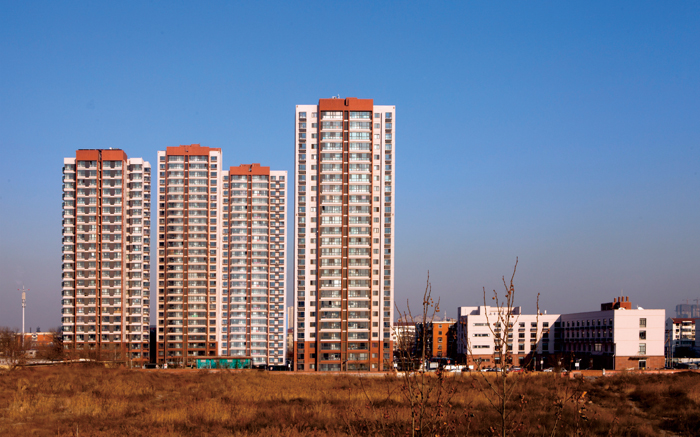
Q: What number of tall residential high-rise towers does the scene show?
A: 4